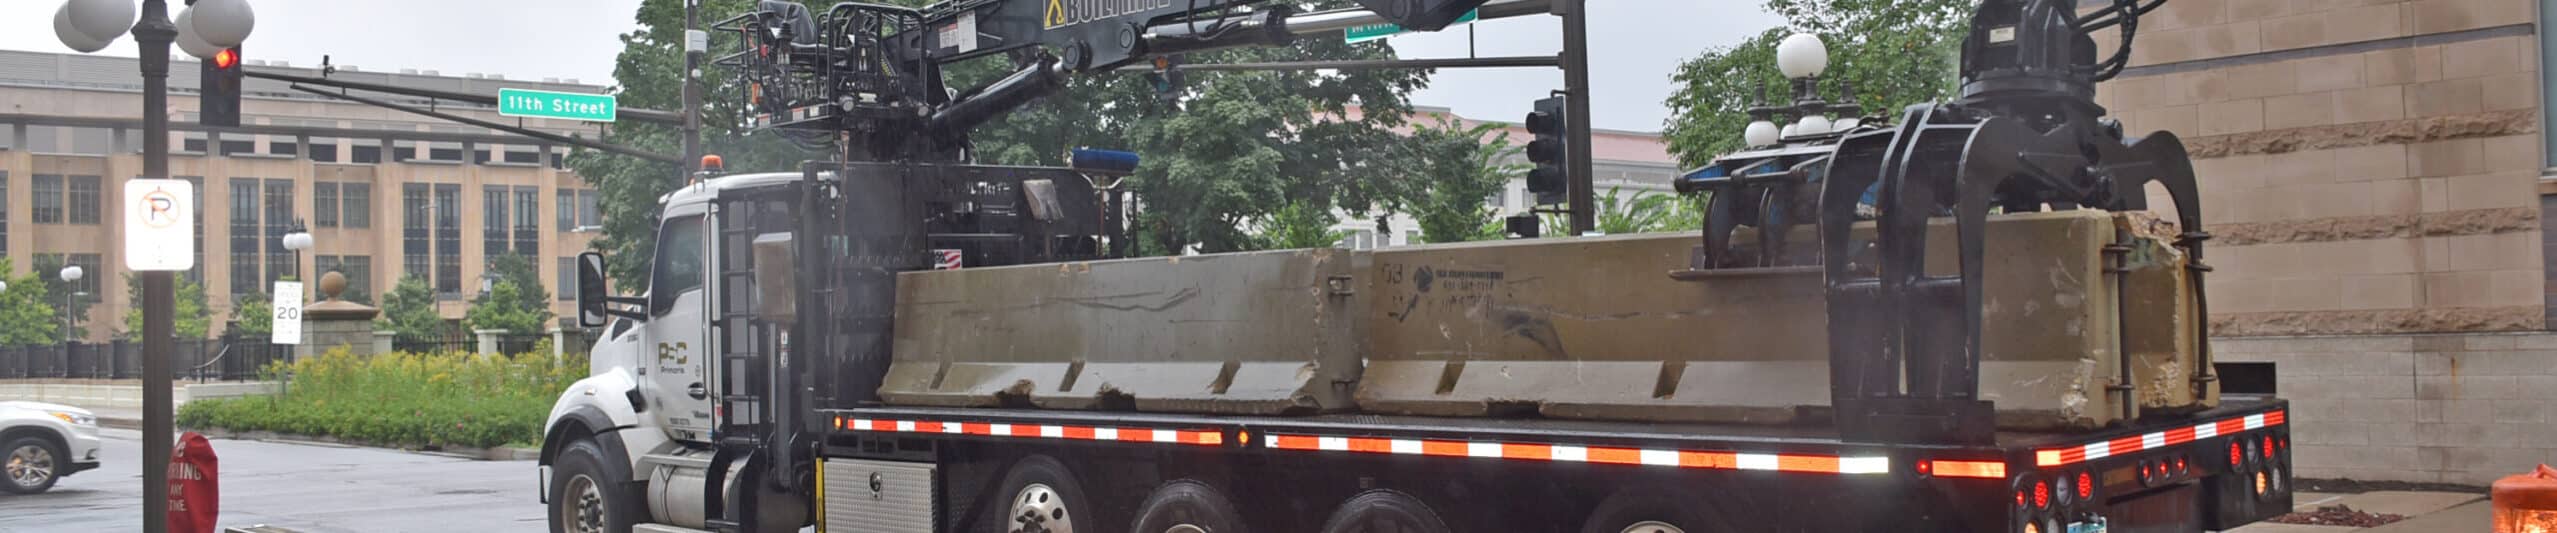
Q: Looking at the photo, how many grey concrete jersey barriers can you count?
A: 3